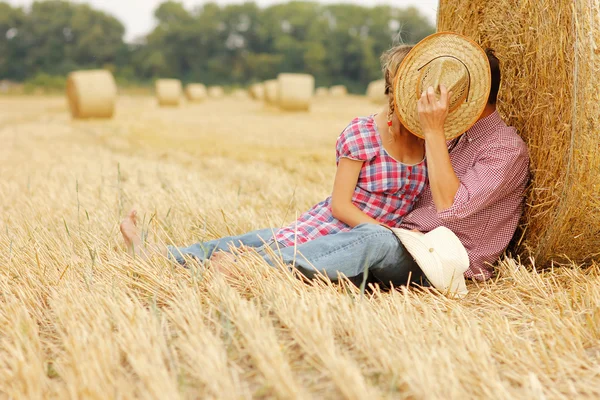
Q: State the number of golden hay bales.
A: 12